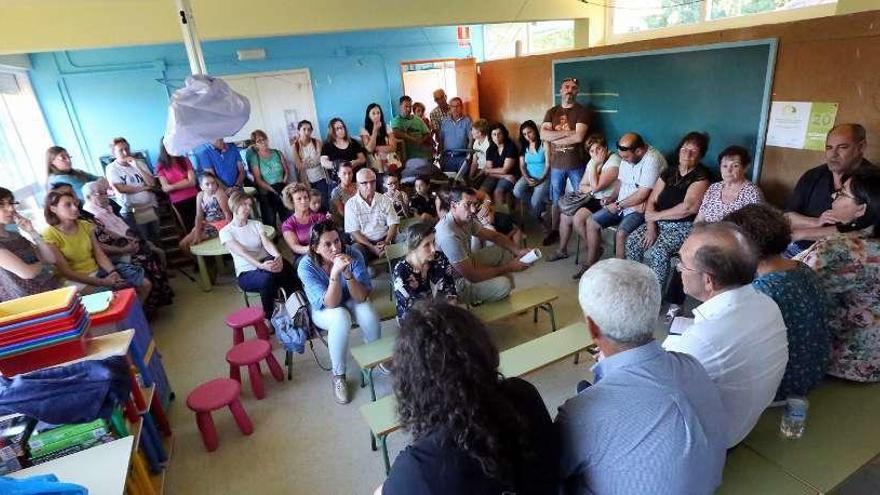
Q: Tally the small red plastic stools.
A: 3